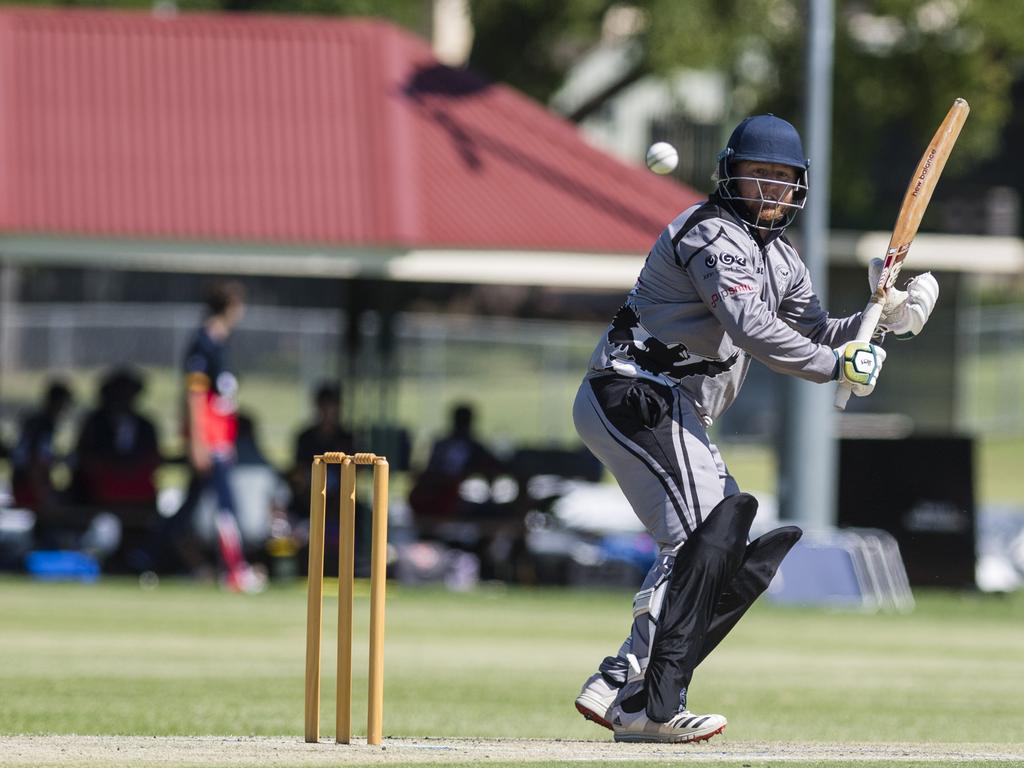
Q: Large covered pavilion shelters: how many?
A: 1